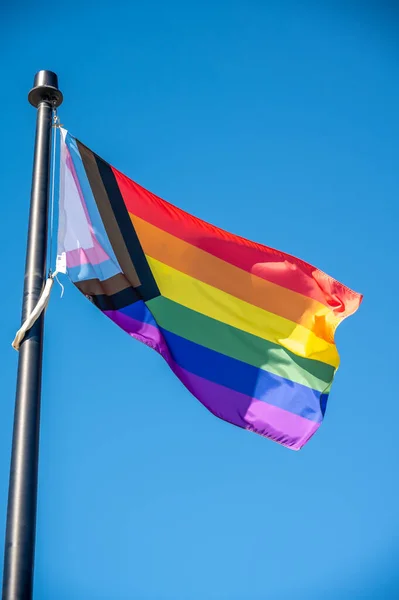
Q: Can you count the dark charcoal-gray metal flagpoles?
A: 1